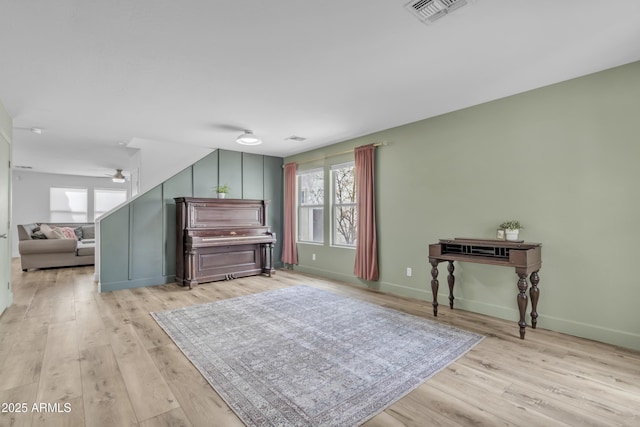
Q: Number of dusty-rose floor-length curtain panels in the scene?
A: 2